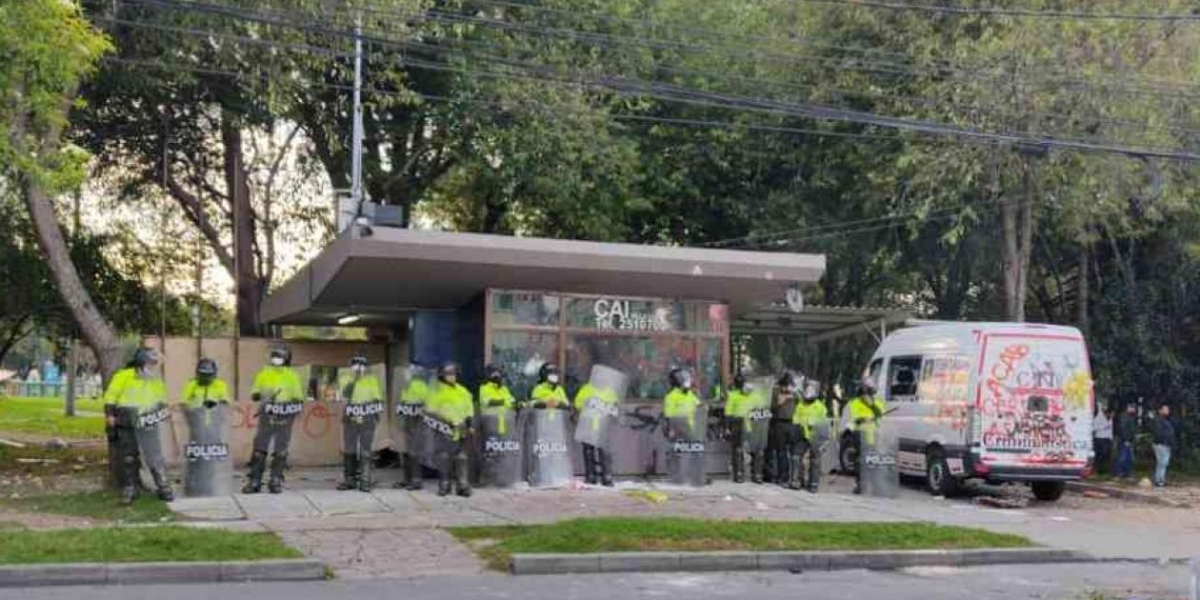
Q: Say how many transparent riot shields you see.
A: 13